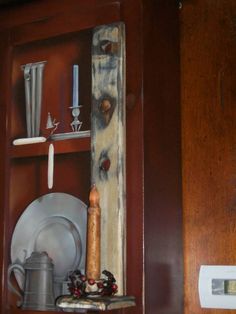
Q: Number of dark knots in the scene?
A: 3